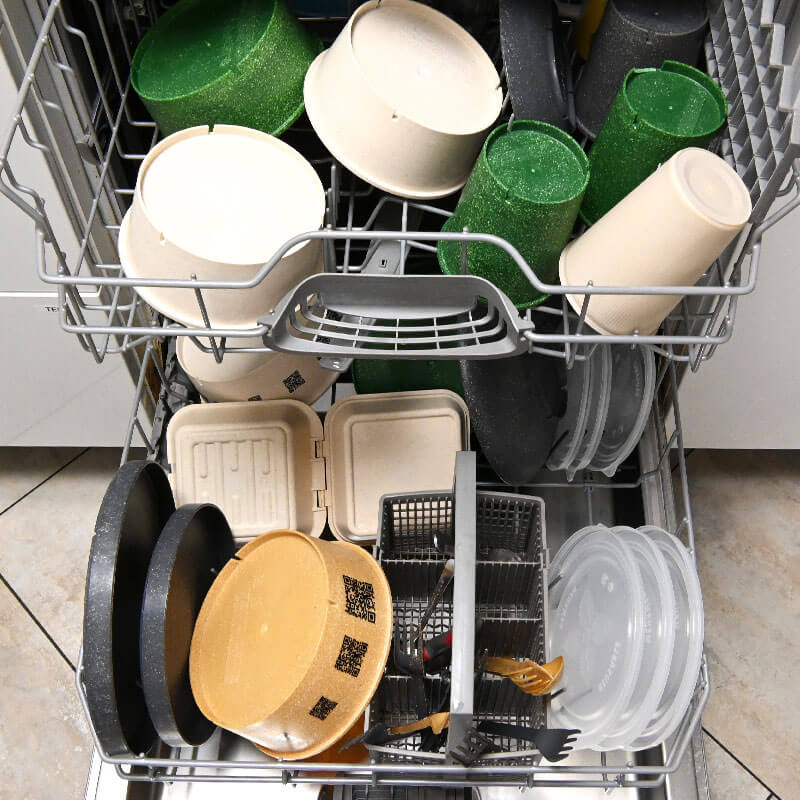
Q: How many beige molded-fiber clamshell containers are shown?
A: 1